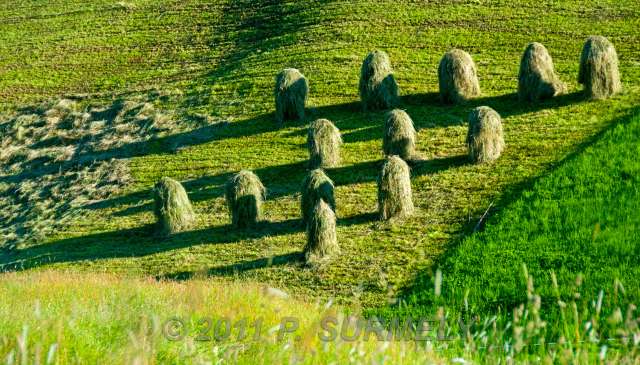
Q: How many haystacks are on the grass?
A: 13